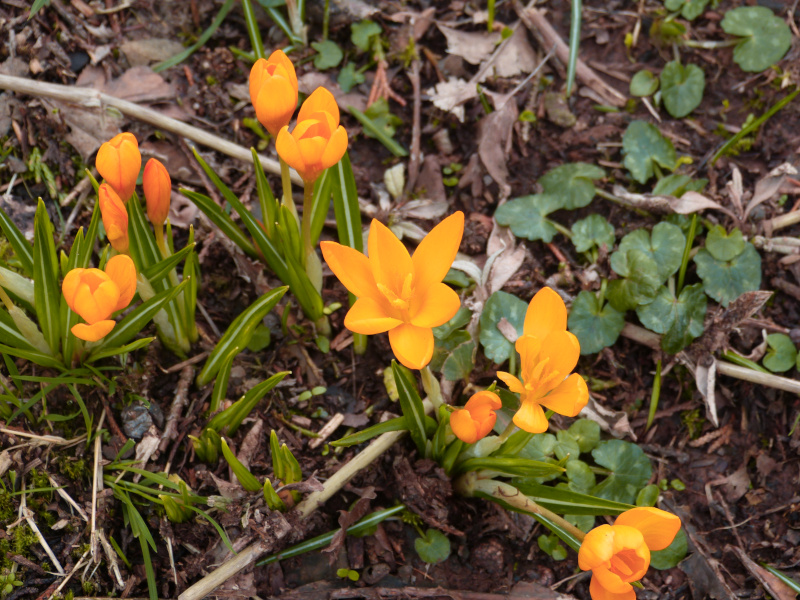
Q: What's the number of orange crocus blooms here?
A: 10